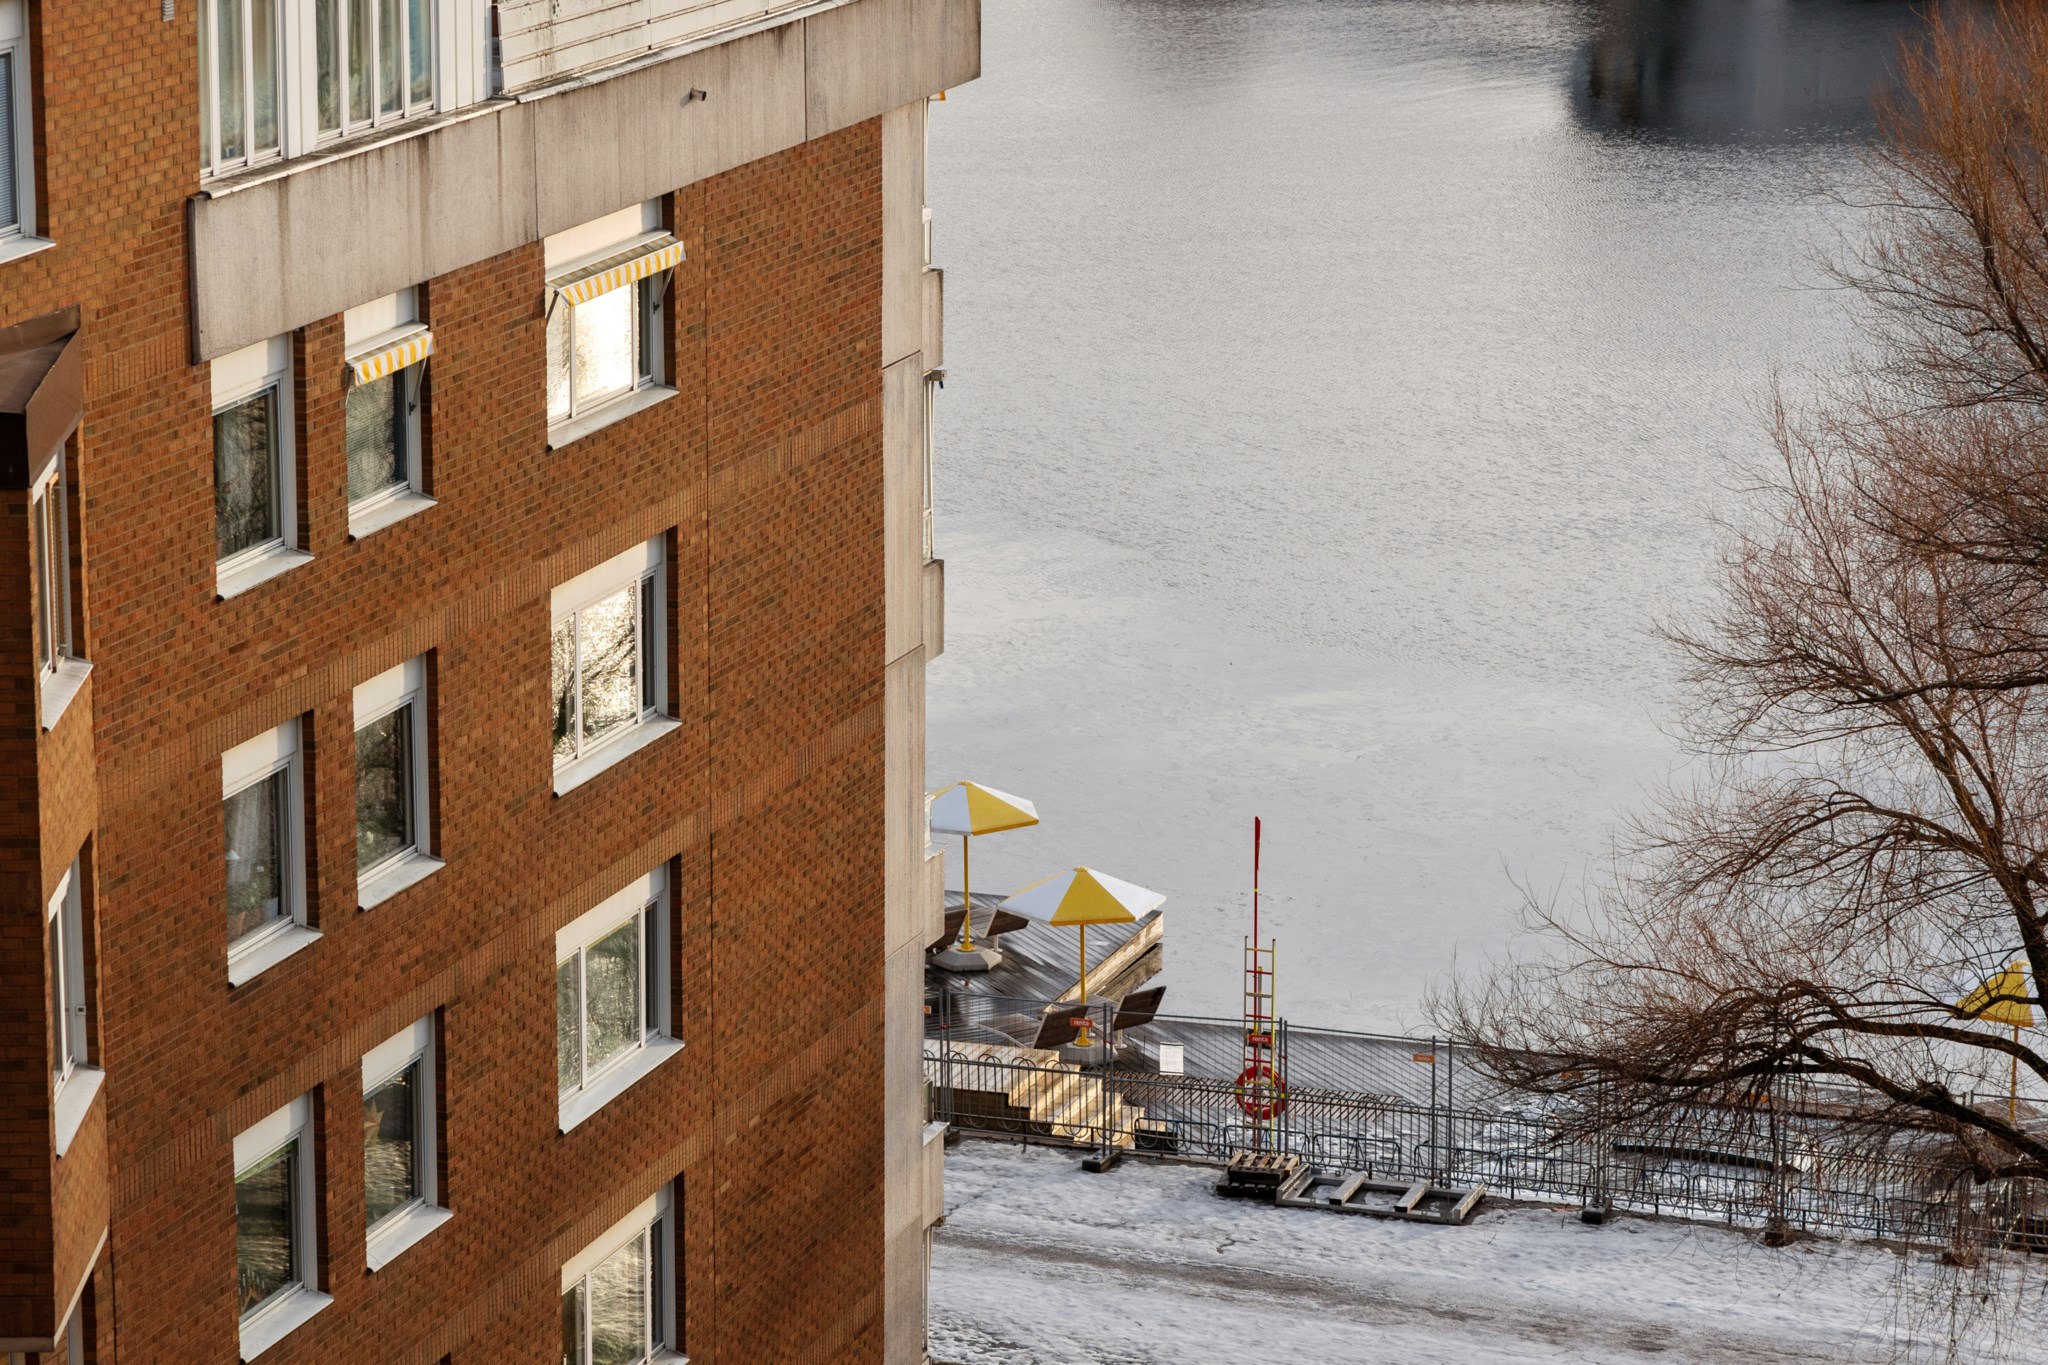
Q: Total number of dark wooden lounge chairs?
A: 4